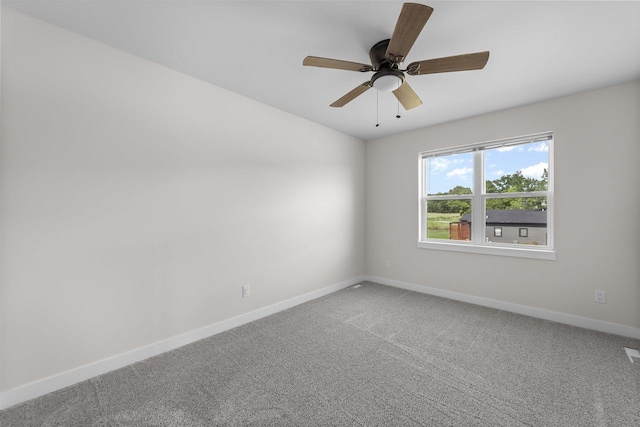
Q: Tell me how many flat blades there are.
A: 5